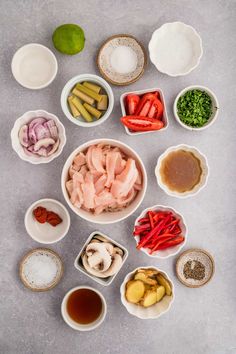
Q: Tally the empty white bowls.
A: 2